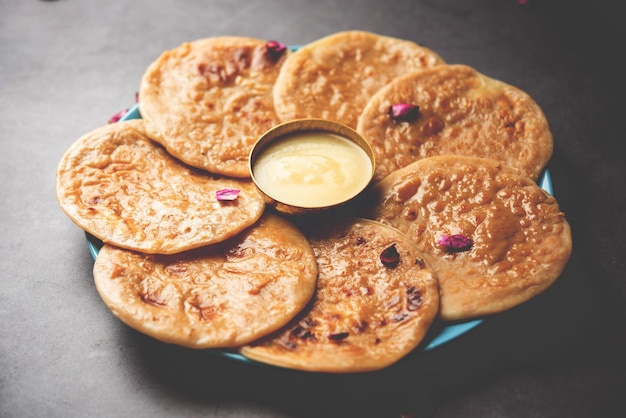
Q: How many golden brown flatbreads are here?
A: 7